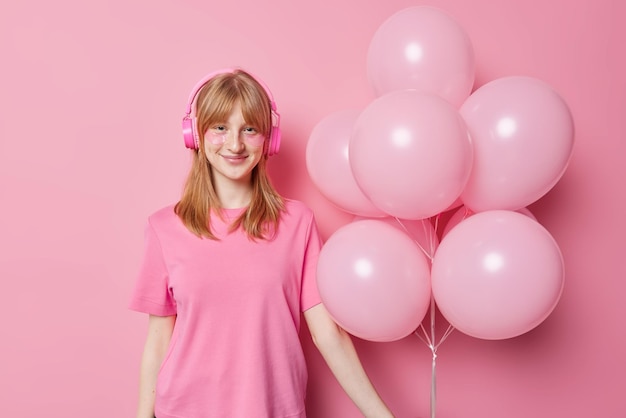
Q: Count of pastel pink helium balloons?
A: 8